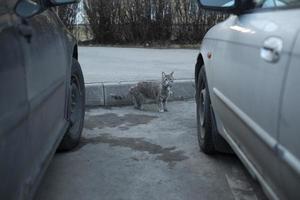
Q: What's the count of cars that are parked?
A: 2